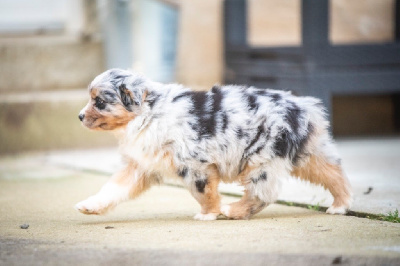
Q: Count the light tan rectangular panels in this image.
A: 2